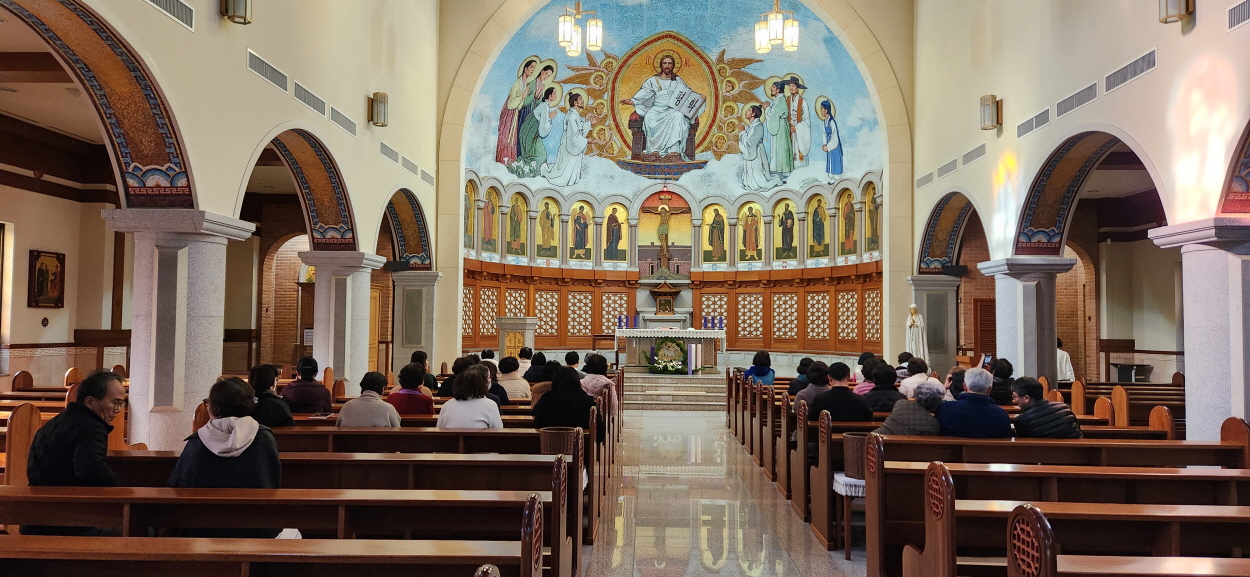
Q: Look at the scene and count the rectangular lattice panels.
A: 12